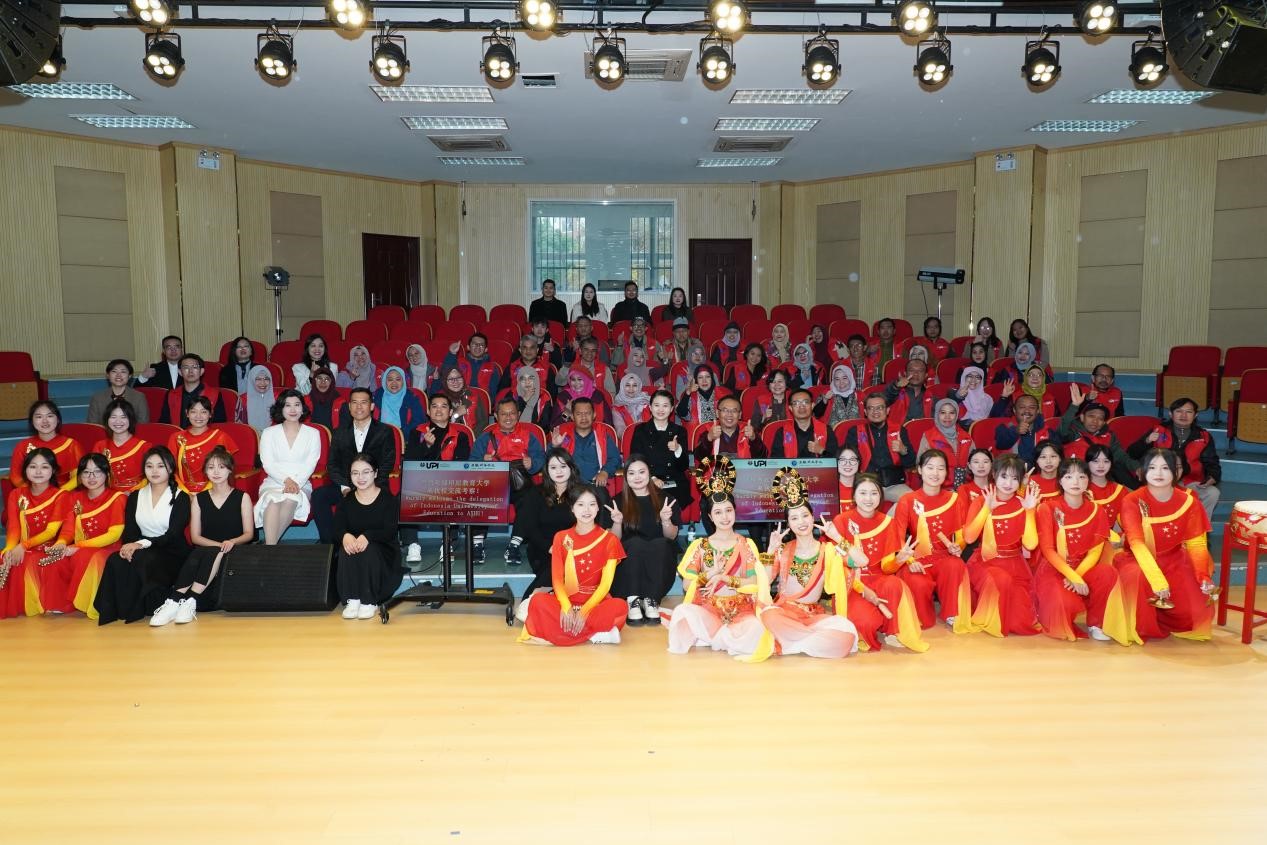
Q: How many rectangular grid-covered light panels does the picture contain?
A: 10